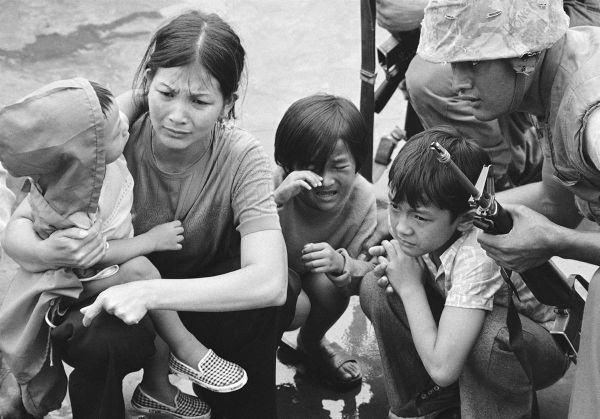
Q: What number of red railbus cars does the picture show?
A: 0